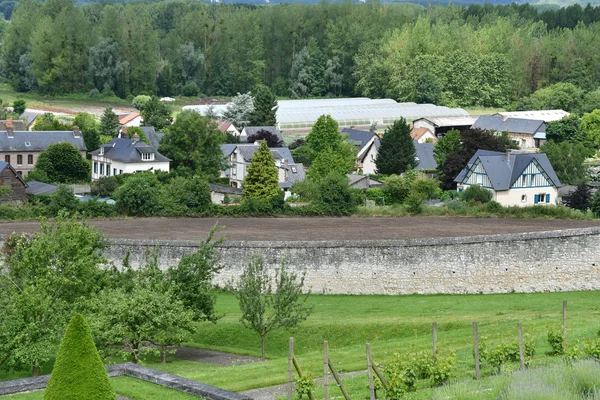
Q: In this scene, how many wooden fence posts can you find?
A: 7